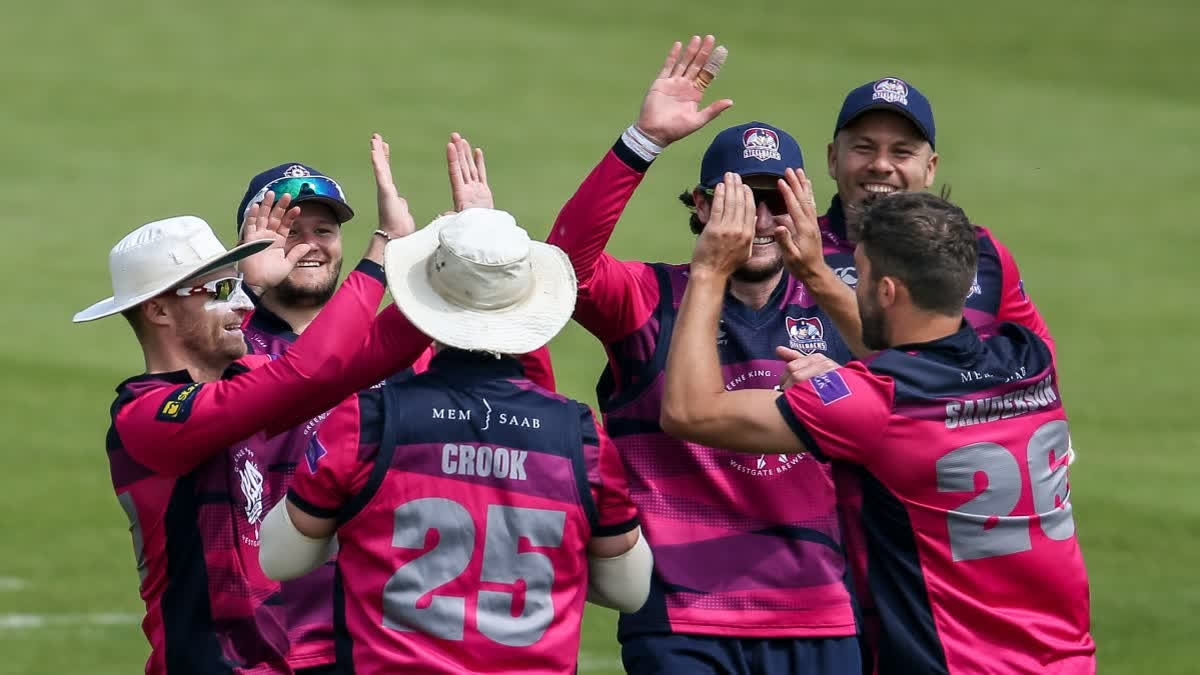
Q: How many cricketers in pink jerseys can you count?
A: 6